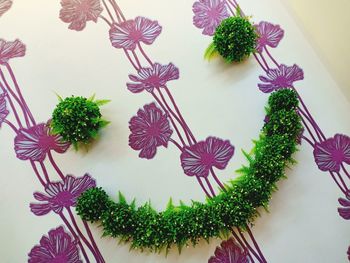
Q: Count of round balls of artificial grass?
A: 2